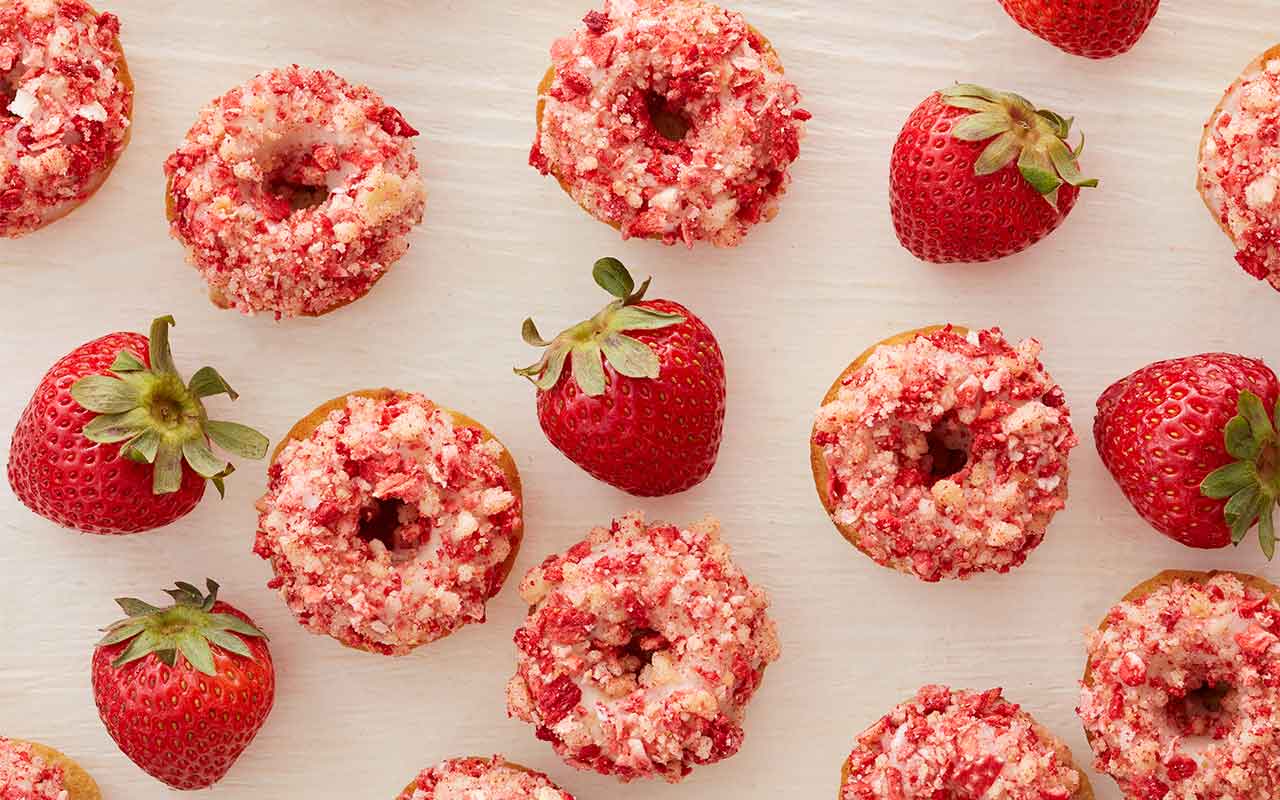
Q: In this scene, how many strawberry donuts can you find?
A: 11